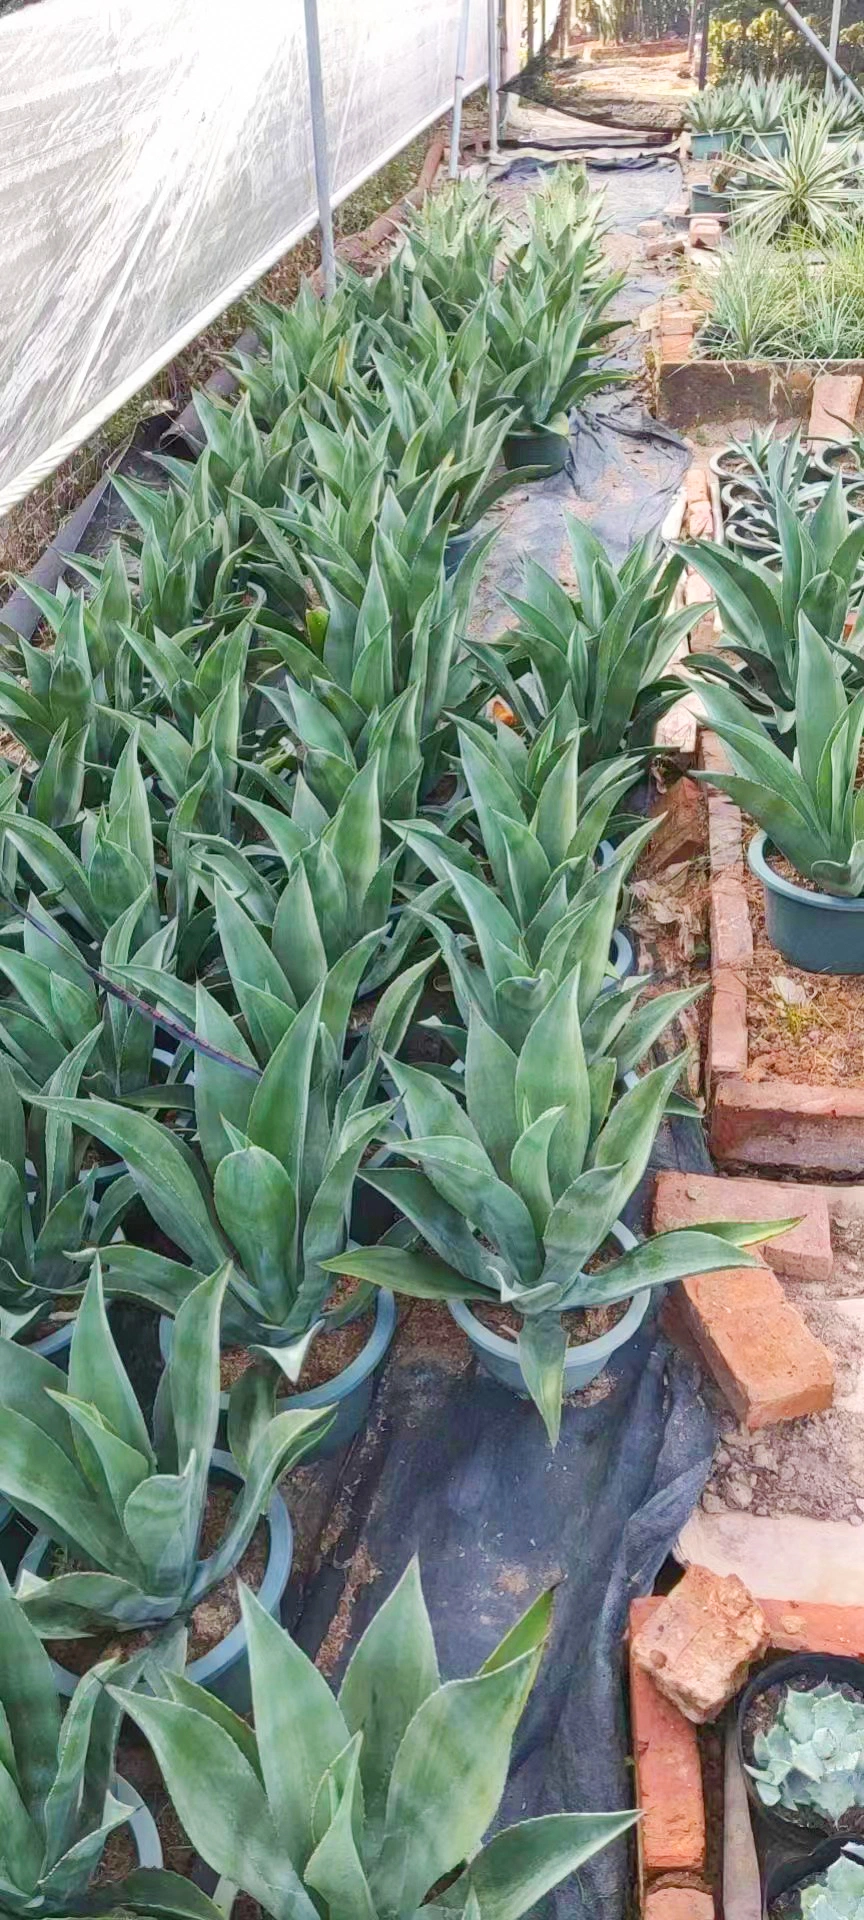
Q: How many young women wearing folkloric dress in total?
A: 0